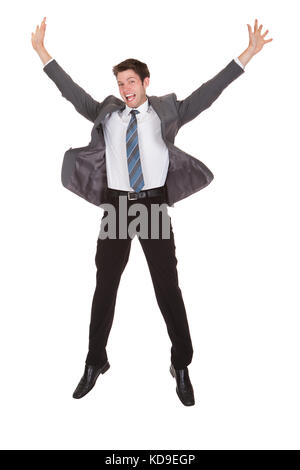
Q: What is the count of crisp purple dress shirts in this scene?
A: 0